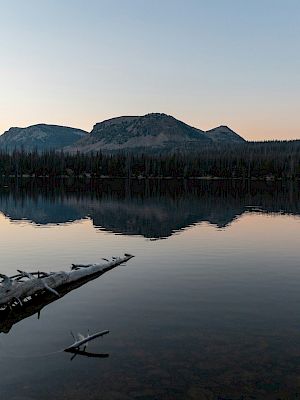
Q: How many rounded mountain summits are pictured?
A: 3